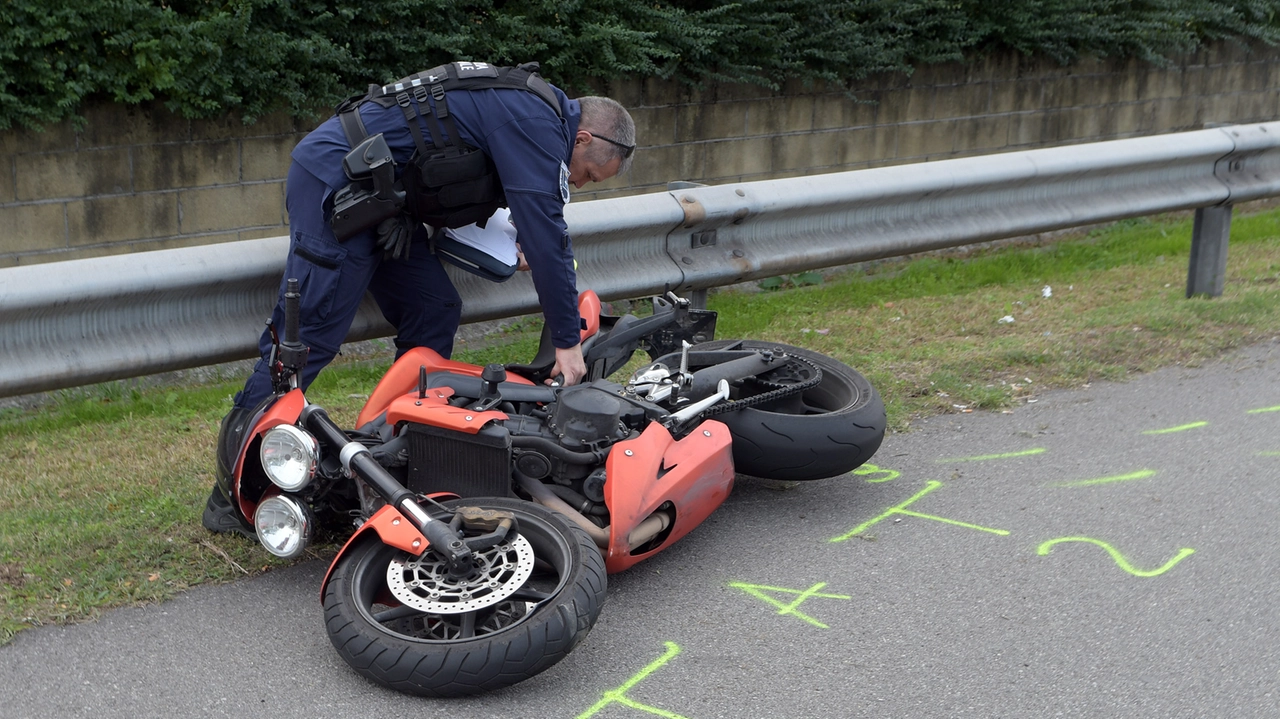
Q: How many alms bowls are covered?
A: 0